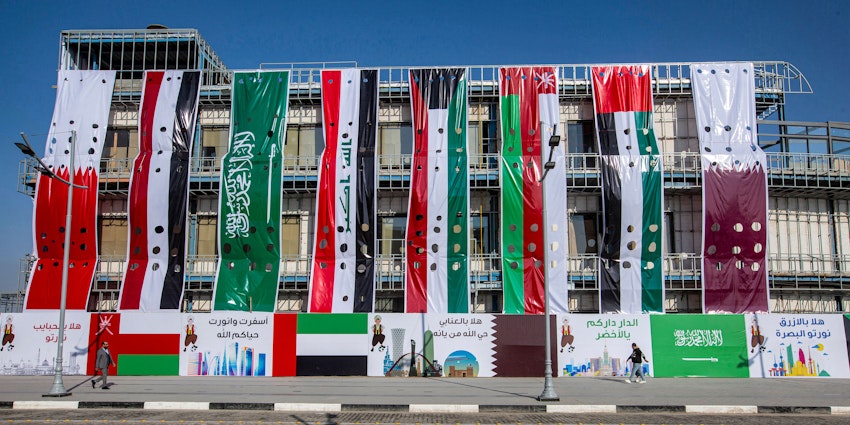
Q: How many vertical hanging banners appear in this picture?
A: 8